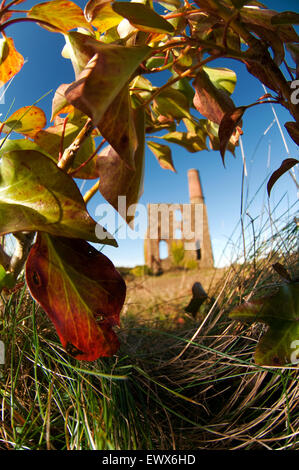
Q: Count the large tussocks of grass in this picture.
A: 2